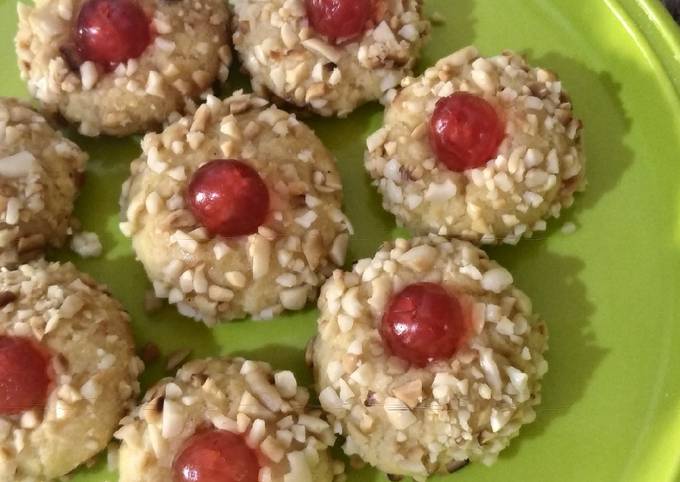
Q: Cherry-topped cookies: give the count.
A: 7